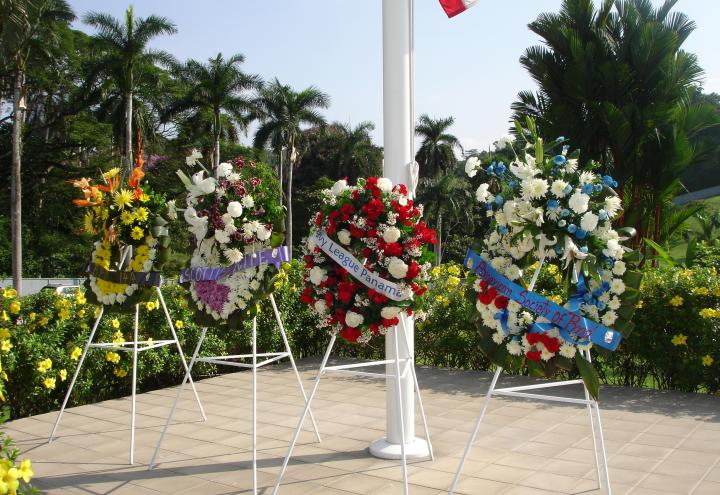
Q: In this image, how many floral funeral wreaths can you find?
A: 4